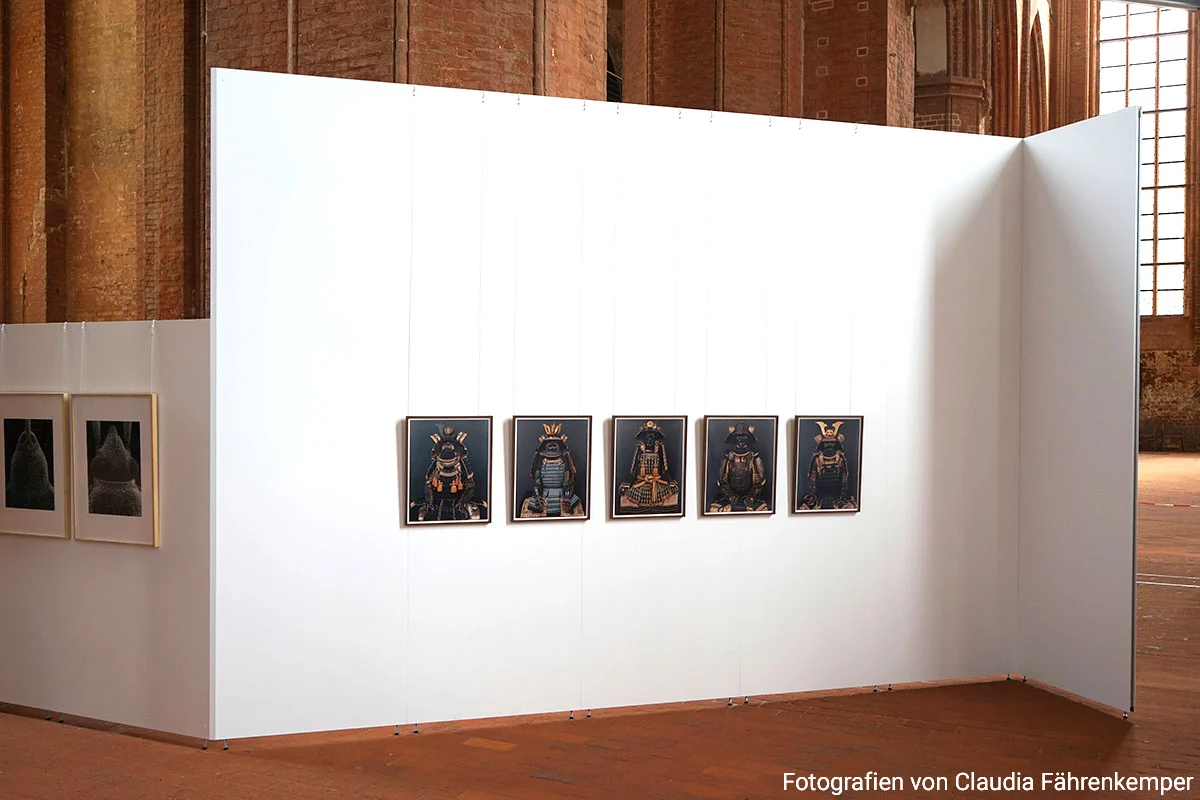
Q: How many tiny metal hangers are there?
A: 14